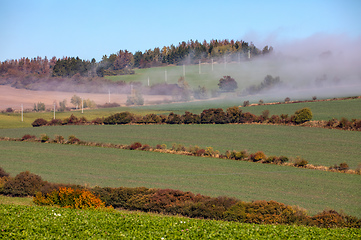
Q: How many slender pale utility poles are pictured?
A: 13